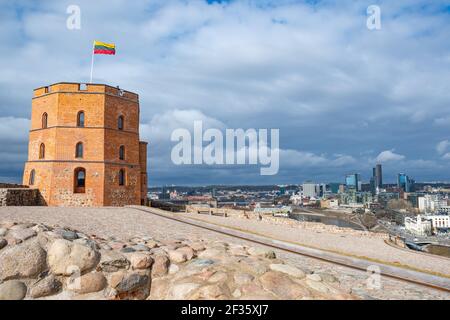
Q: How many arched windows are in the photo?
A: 9